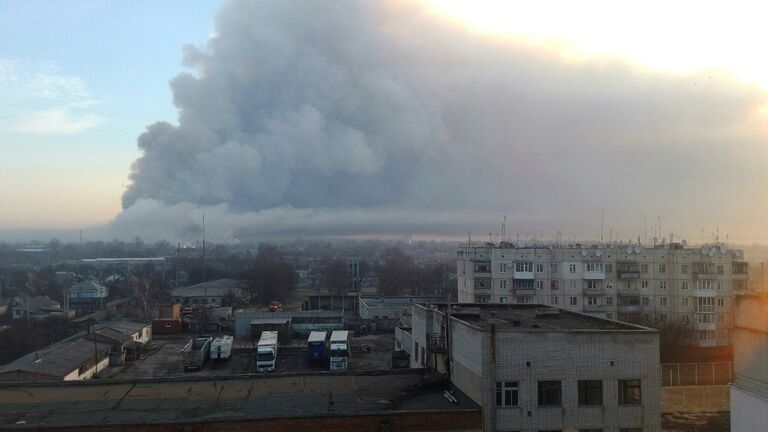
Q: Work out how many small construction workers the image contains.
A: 0